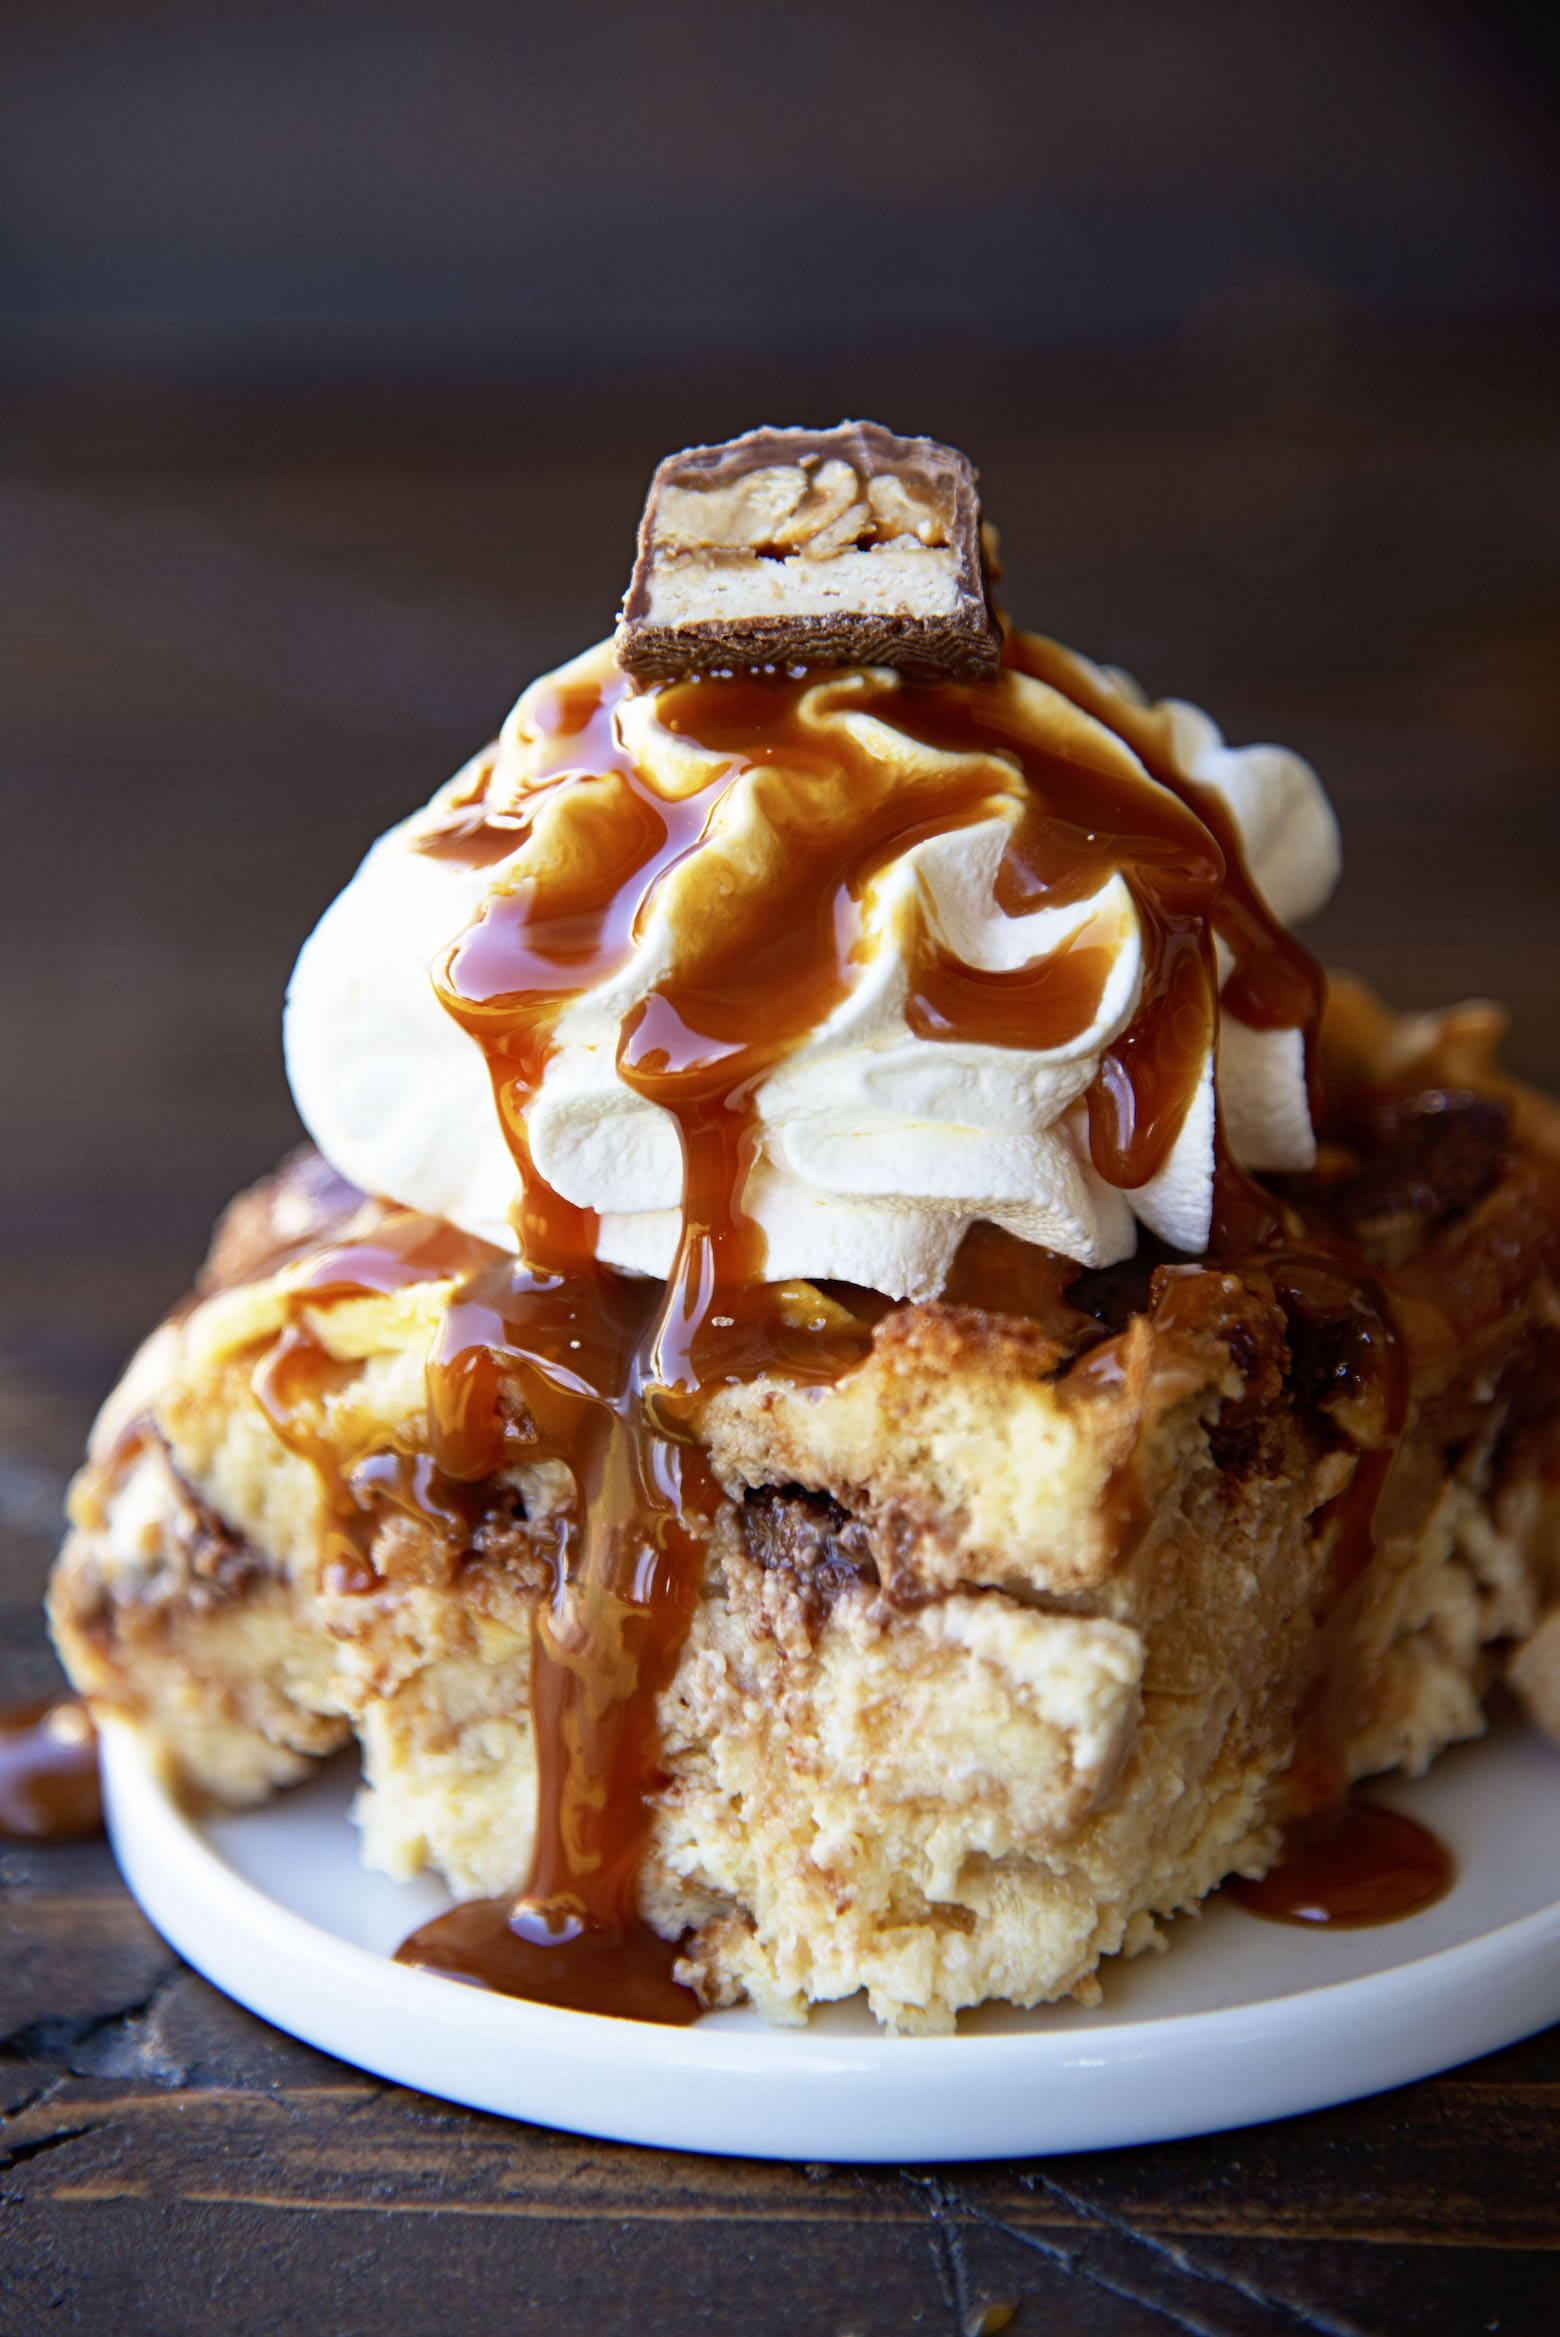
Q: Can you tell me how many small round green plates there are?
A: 0